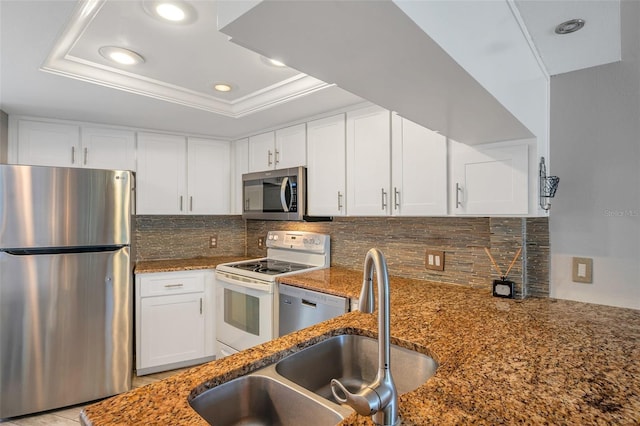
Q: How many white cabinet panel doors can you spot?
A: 11